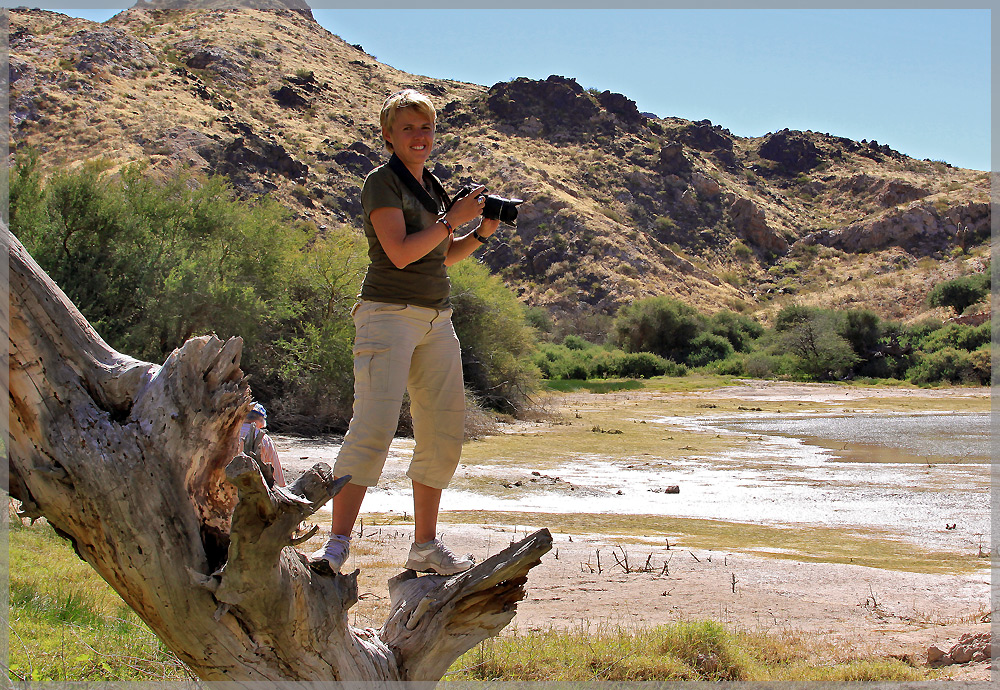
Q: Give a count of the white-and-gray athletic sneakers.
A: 2